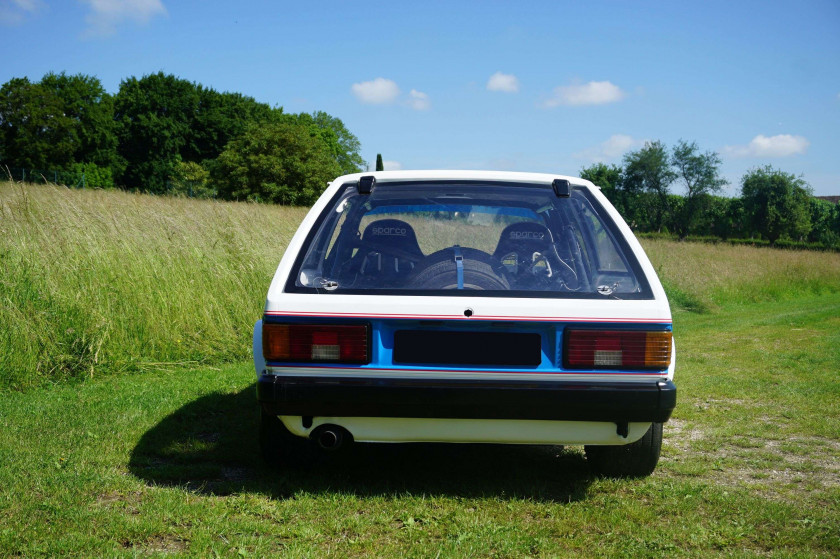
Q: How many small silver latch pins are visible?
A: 2